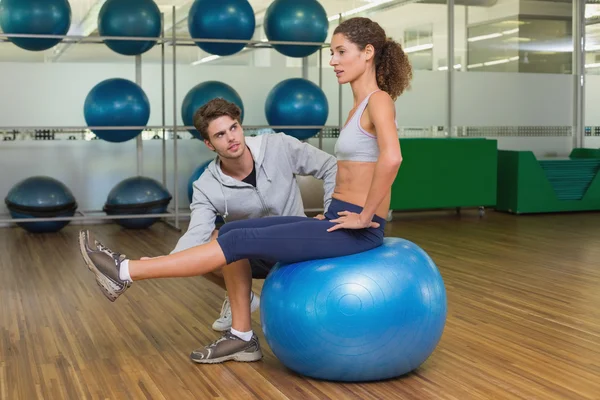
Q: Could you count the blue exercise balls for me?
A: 11